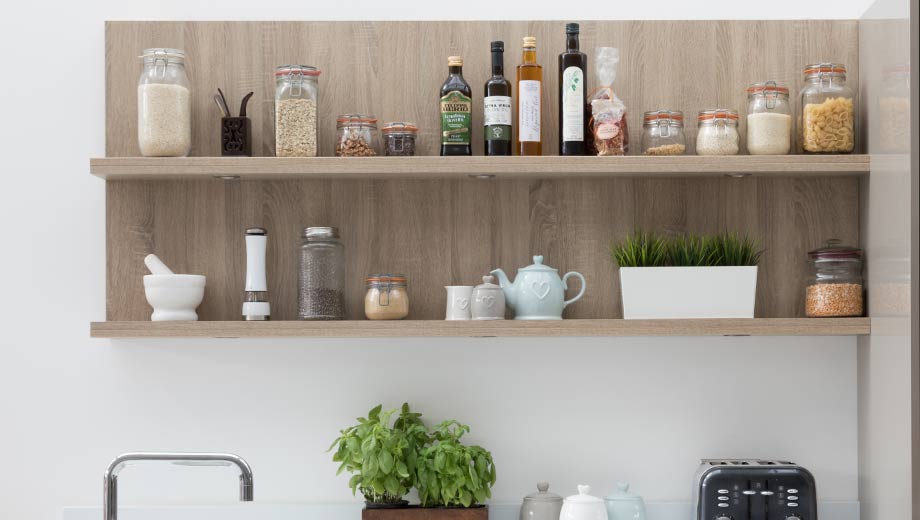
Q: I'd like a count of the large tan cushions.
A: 0